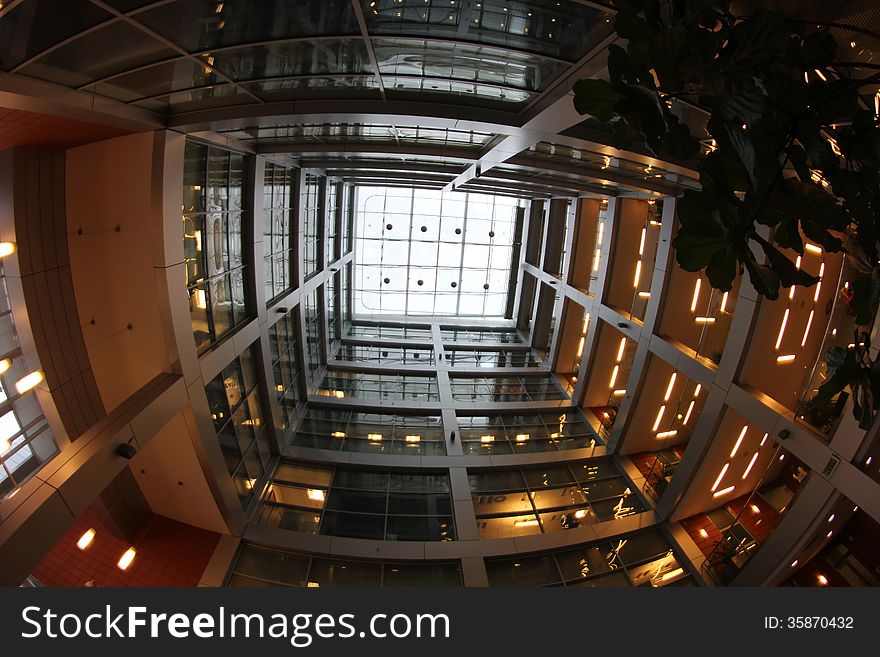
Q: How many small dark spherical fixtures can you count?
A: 8